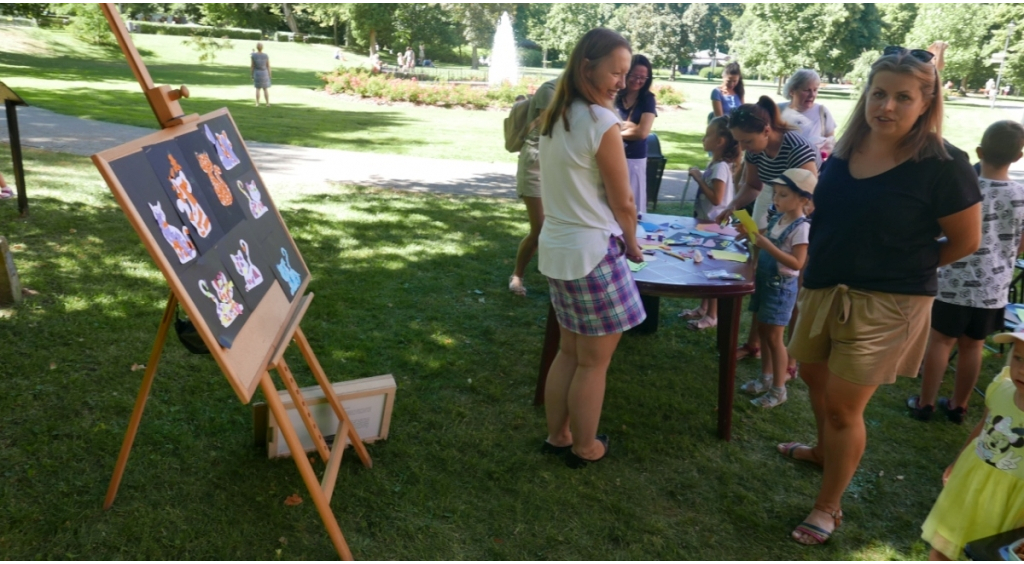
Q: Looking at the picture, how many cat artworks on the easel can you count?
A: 8